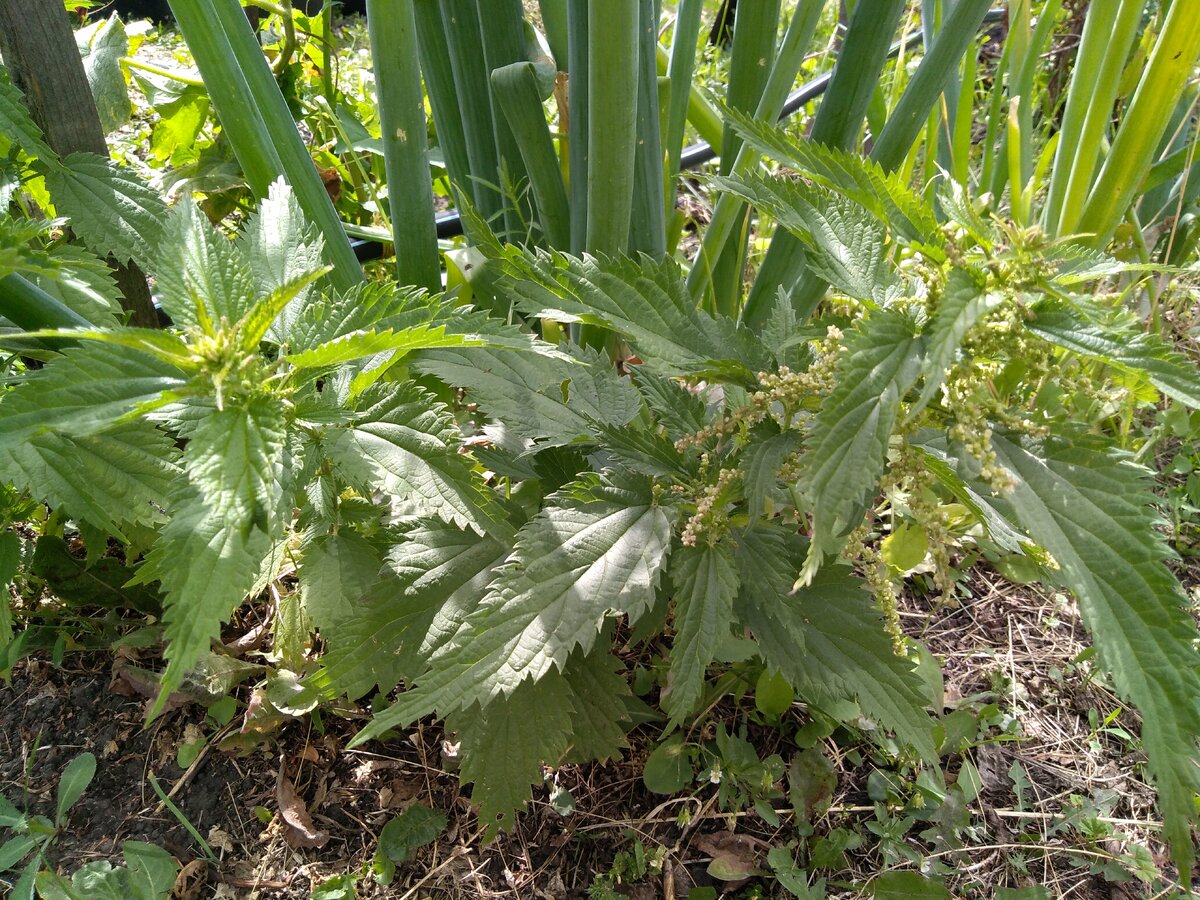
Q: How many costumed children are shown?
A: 0